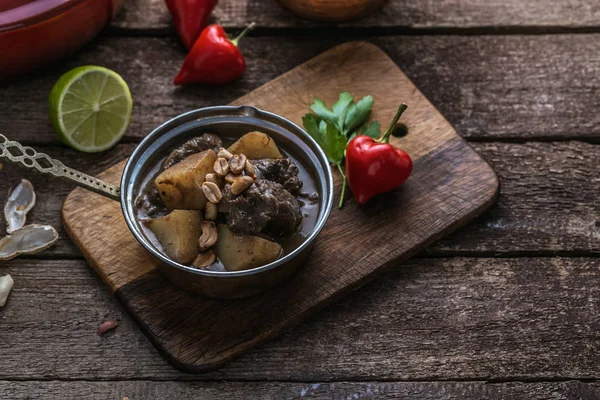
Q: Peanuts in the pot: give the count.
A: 11